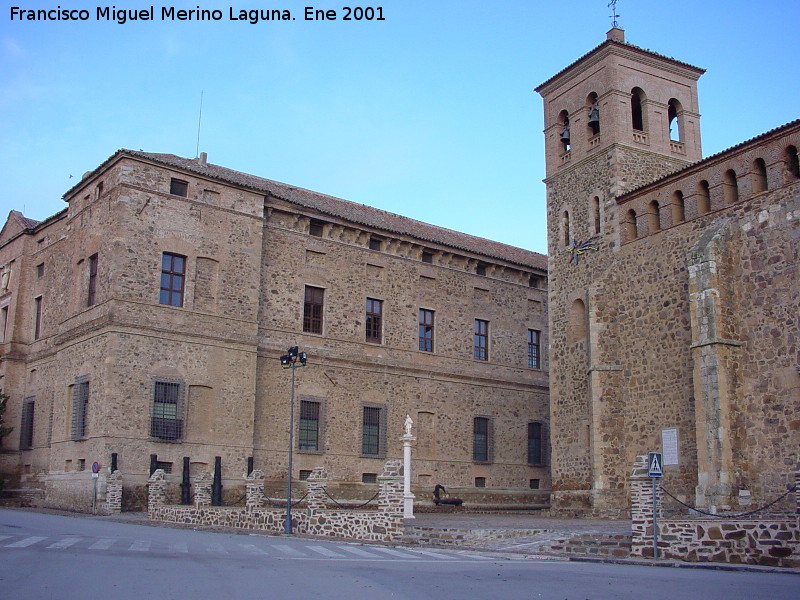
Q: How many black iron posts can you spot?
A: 5